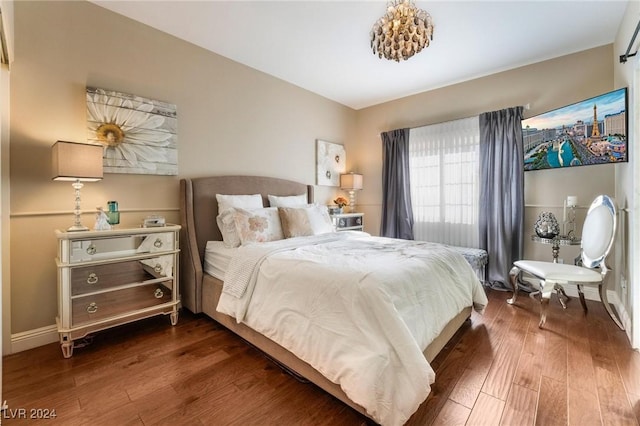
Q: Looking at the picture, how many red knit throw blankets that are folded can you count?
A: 0